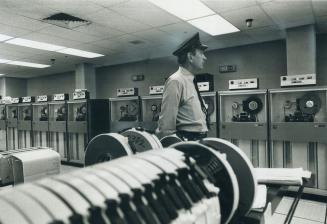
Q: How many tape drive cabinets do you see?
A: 11